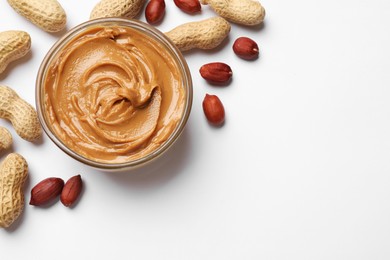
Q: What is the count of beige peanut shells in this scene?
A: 8